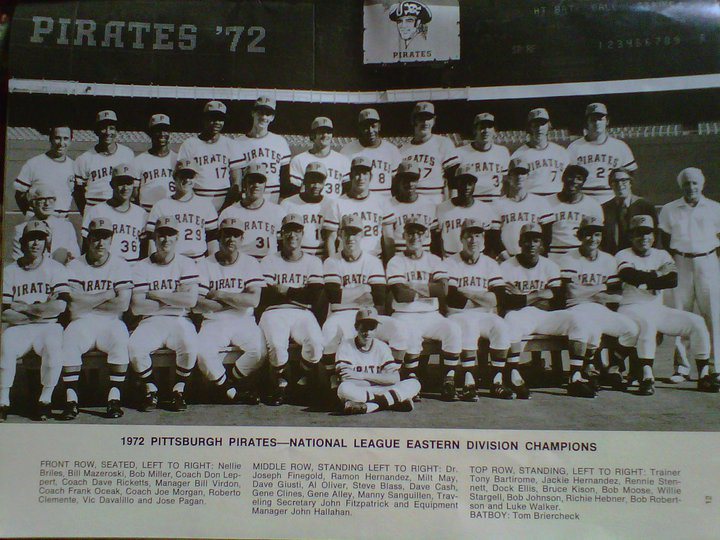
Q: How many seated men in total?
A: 11